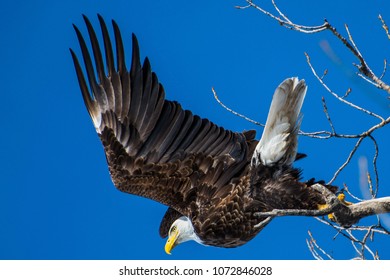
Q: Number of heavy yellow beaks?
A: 1